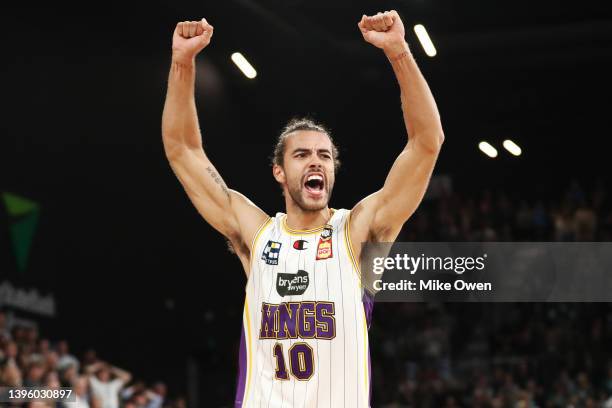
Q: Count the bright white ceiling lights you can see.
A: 4